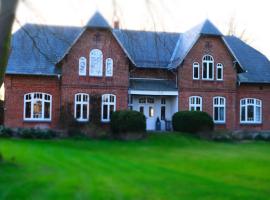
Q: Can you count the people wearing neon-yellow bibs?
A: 0